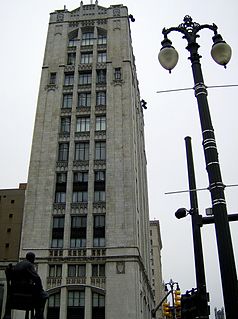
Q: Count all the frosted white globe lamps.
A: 2